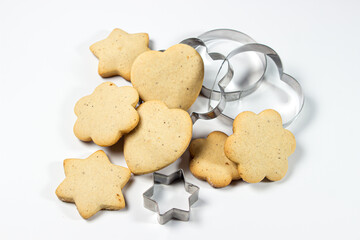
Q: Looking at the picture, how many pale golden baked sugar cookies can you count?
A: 7